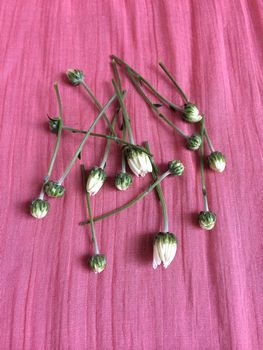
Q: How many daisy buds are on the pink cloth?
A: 14